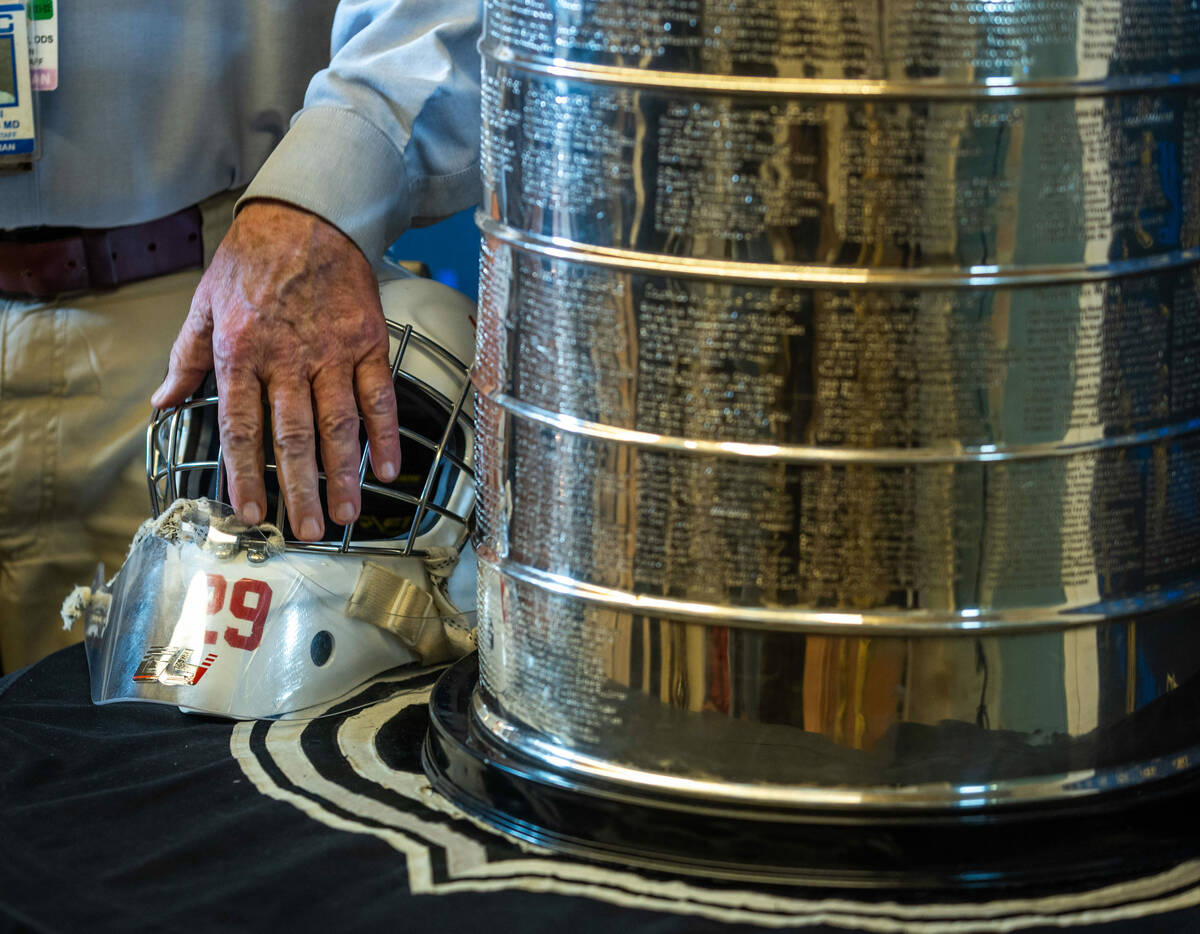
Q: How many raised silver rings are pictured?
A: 5